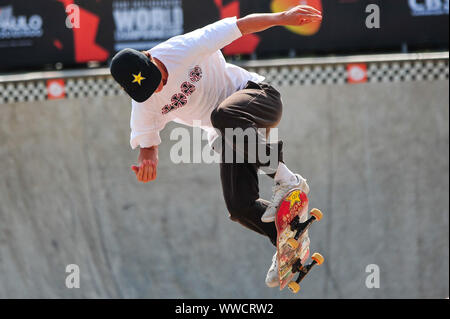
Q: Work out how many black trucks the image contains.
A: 2